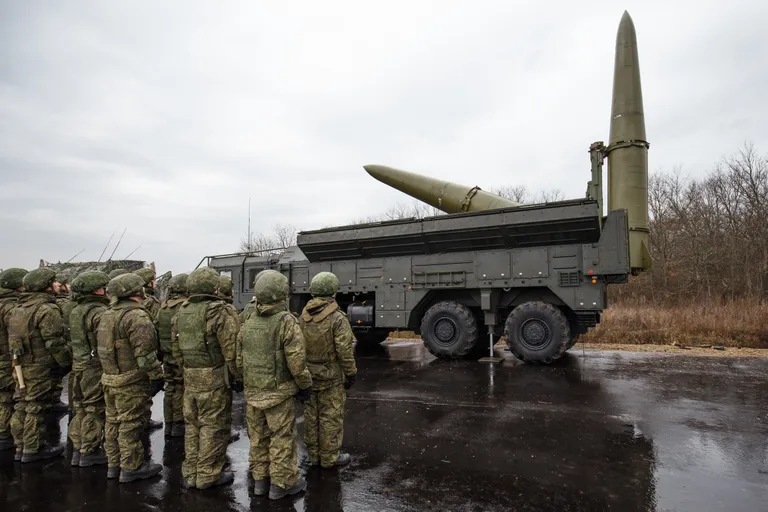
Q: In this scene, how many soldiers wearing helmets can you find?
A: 13